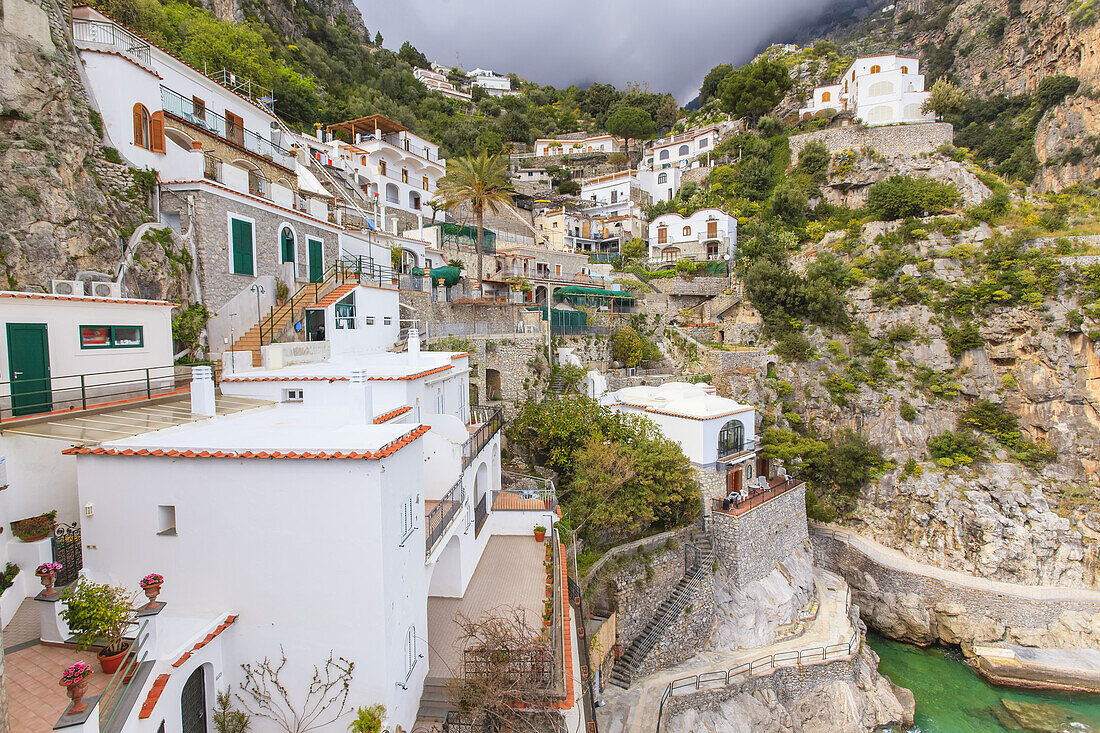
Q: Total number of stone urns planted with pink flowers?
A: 3